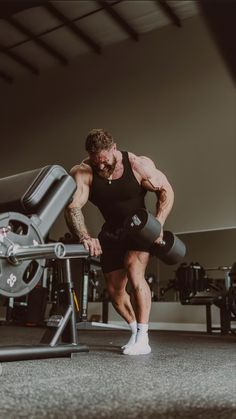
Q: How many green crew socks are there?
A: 0